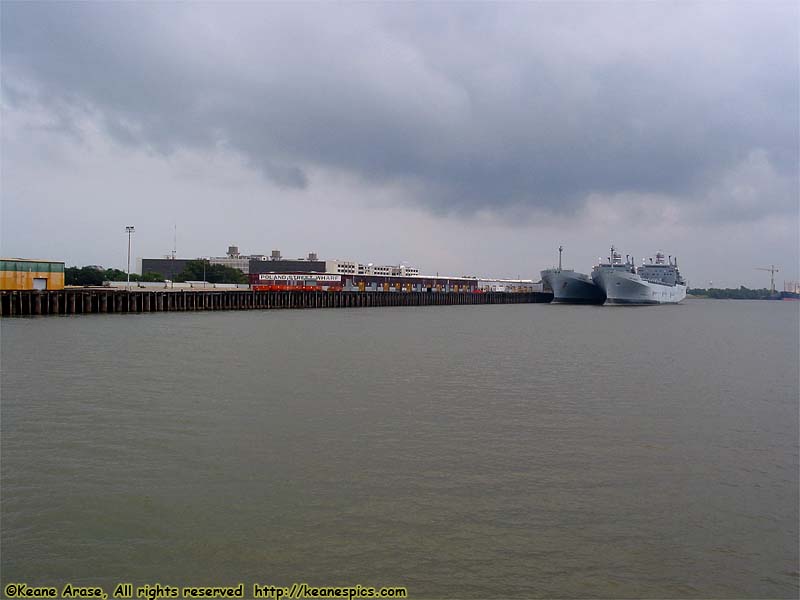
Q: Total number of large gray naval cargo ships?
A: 2